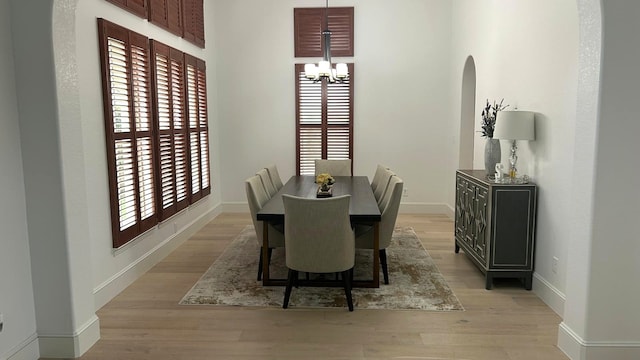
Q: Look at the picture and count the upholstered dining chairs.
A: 8